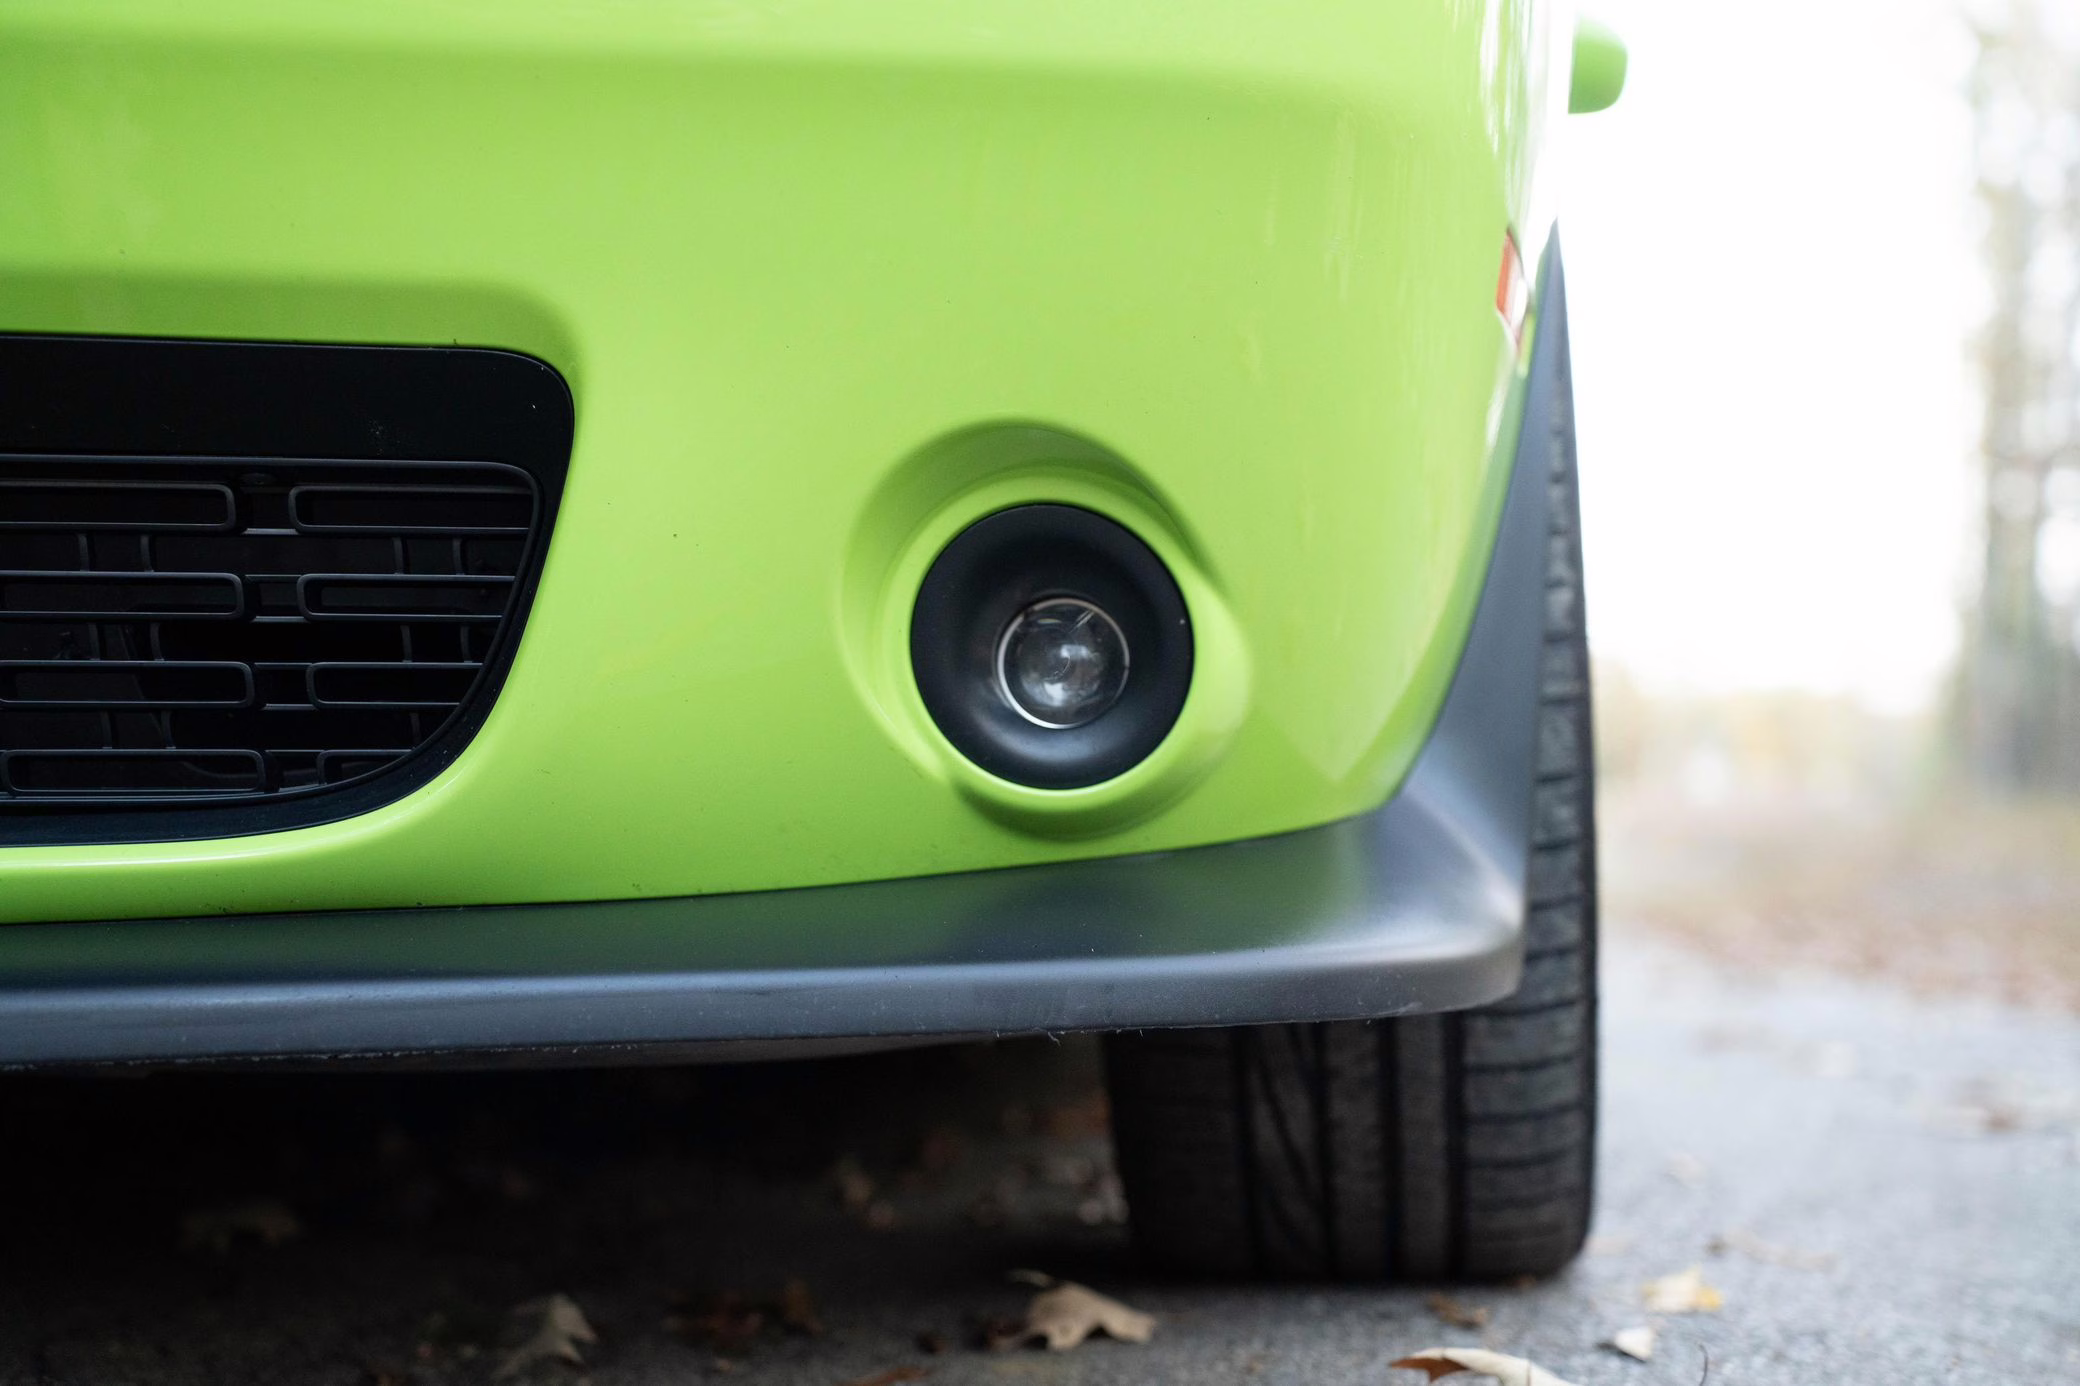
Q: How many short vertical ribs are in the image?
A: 11